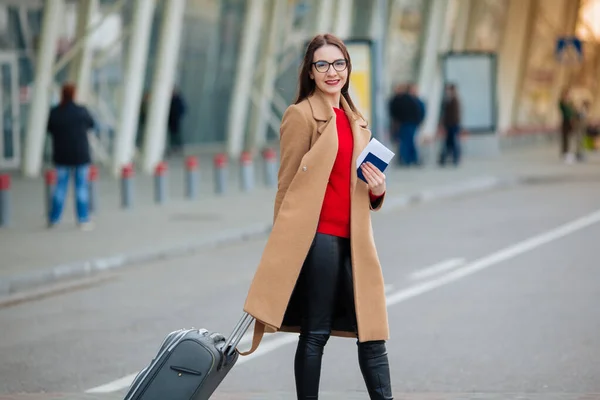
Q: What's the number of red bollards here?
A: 9